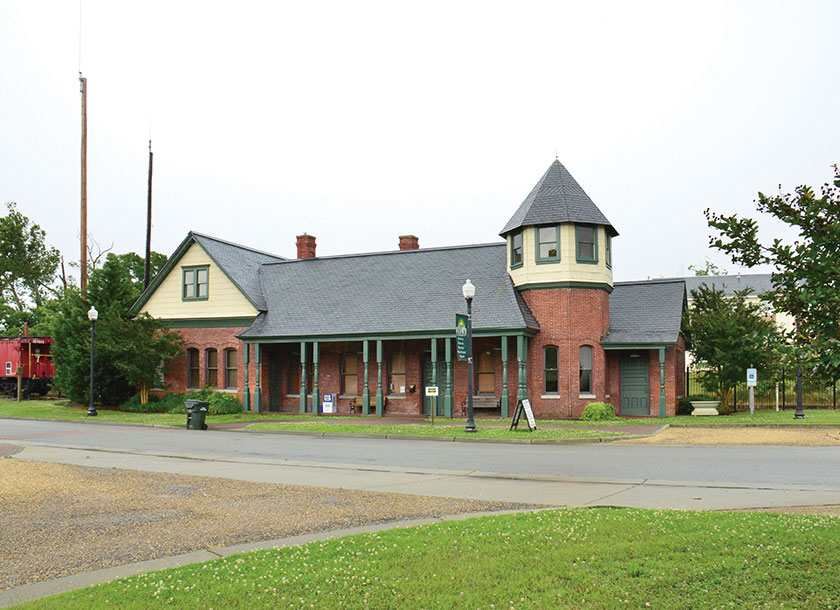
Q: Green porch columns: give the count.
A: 12